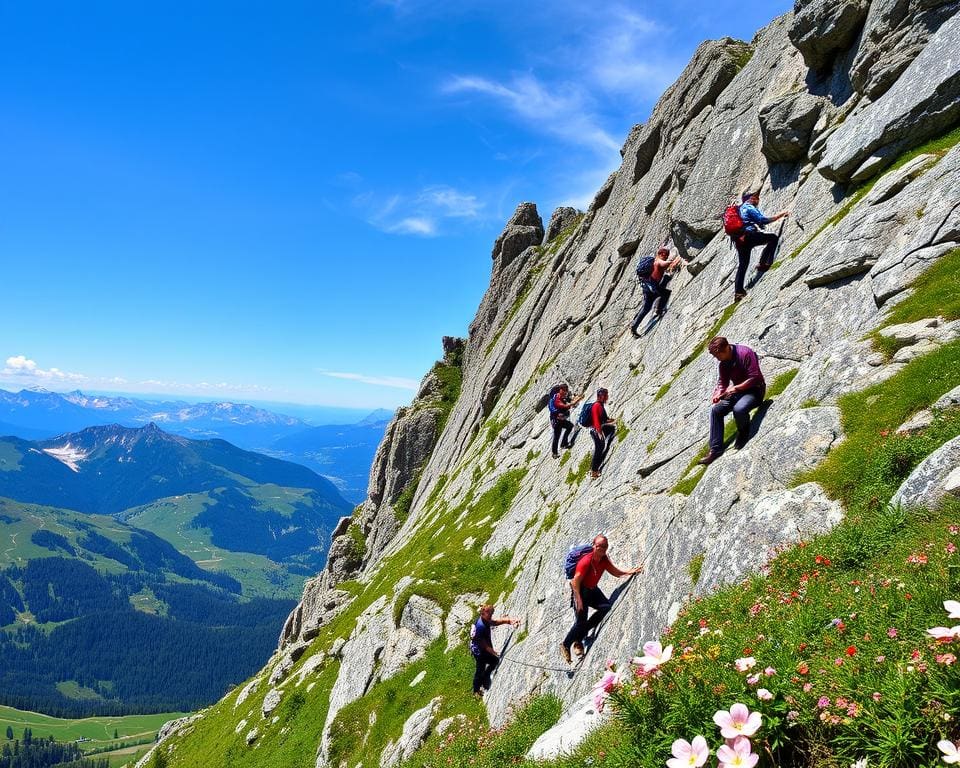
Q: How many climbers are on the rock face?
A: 7